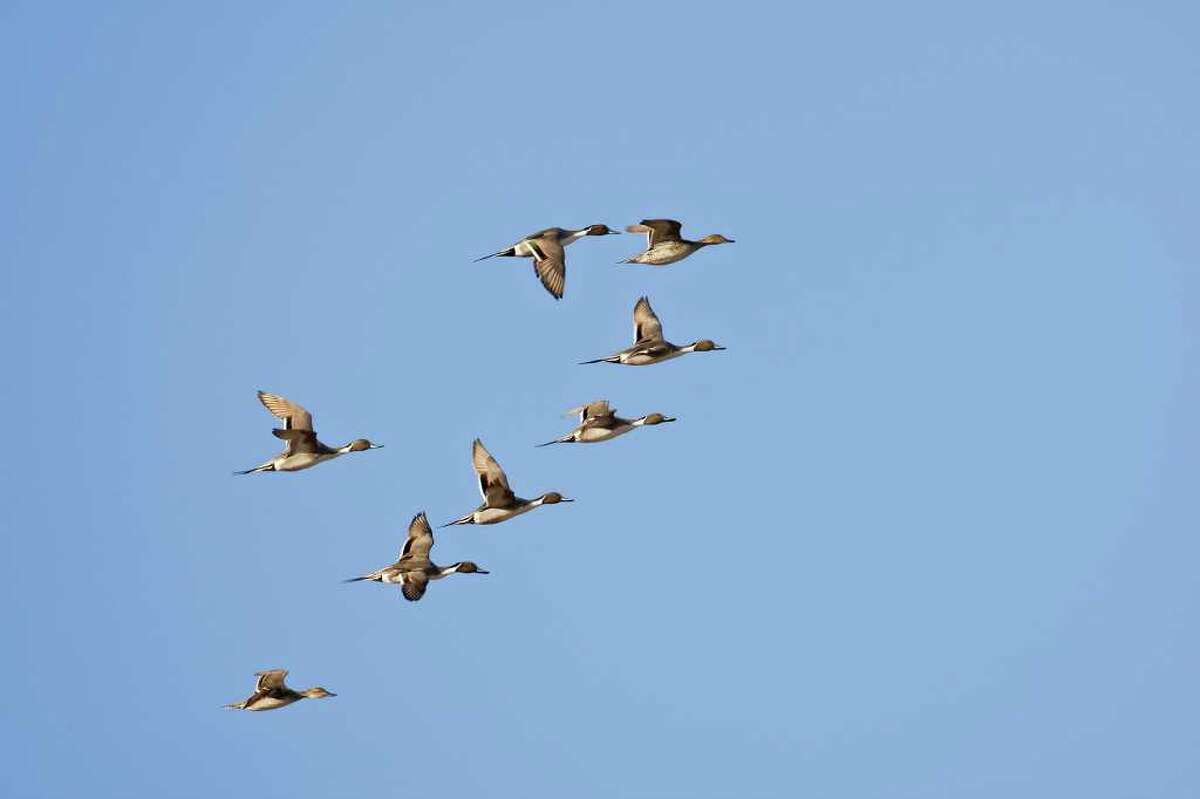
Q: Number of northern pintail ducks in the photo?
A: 8